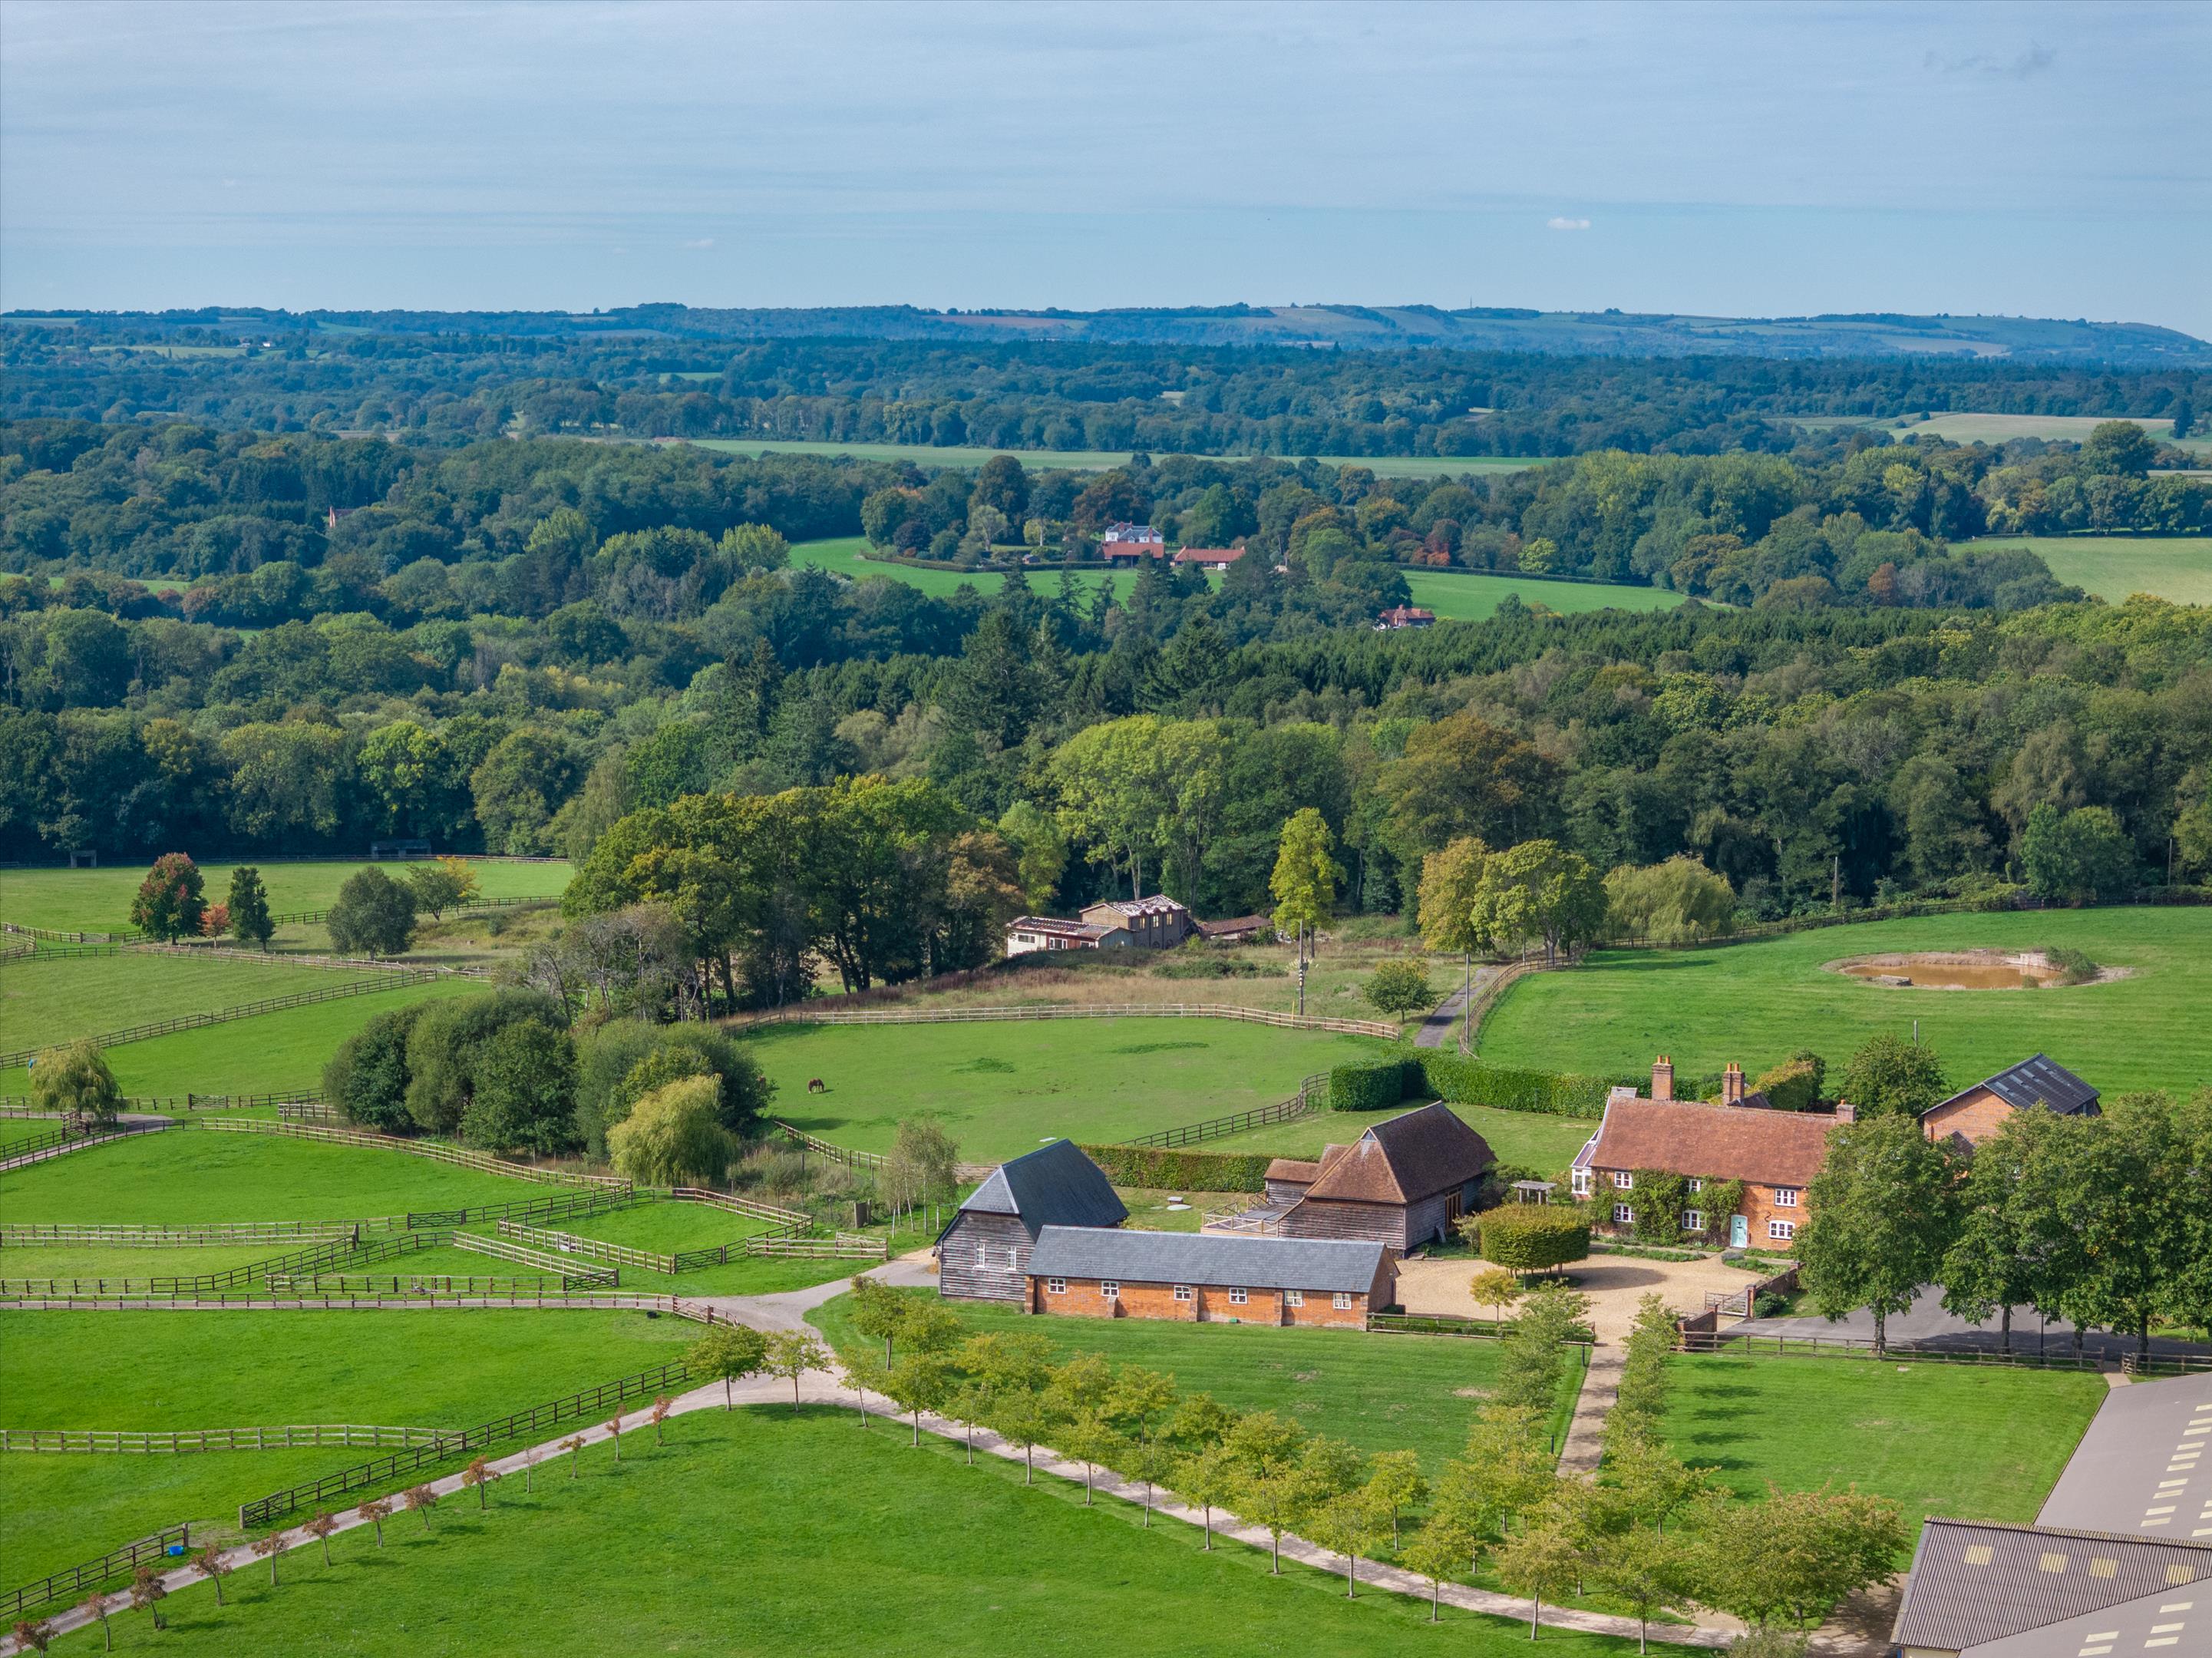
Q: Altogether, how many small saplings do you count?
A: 13